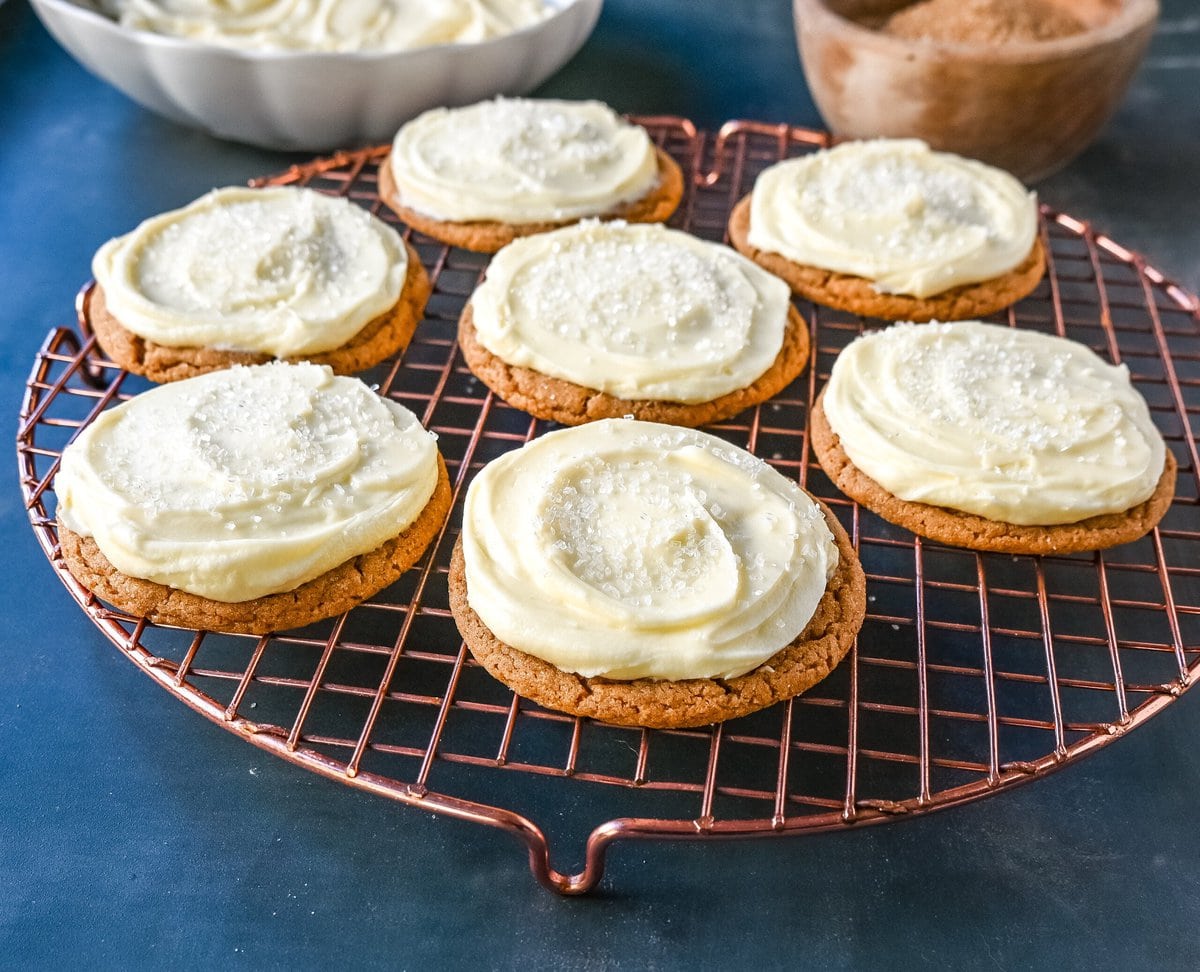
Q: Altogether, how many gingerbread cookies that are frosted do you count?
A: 7